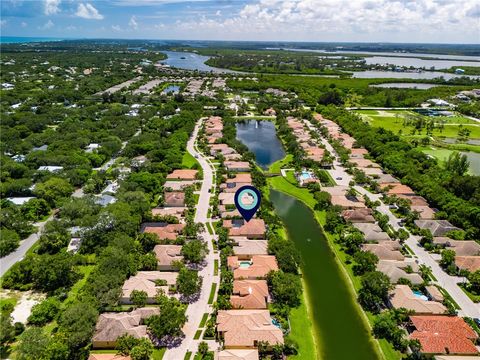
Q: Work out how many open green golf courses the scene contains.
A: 1